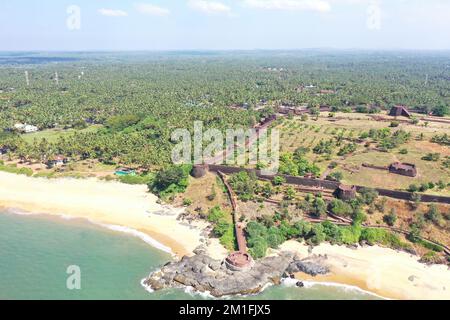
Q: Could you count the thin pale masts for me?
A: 3